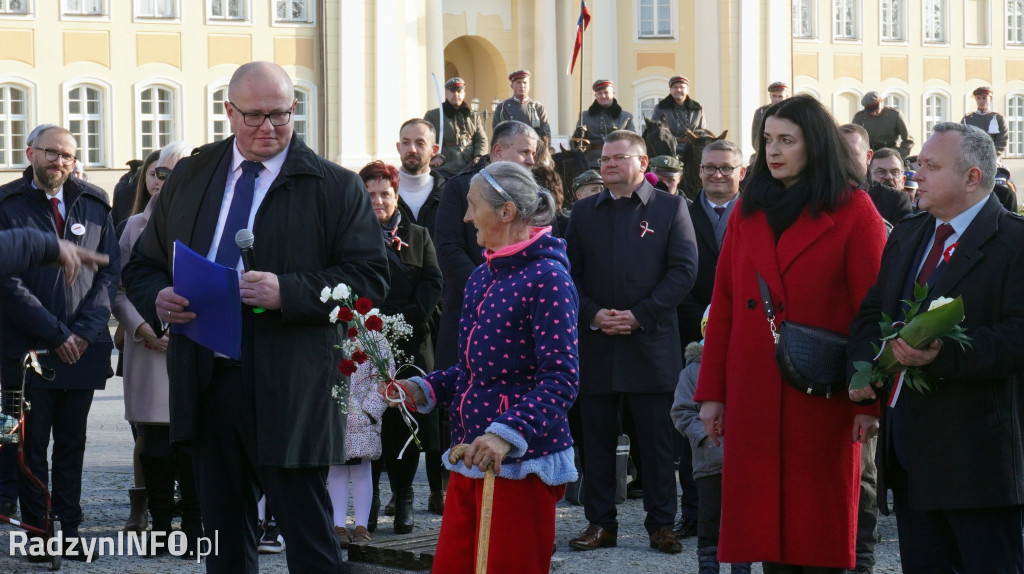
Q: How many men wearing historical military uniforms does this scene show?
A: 7